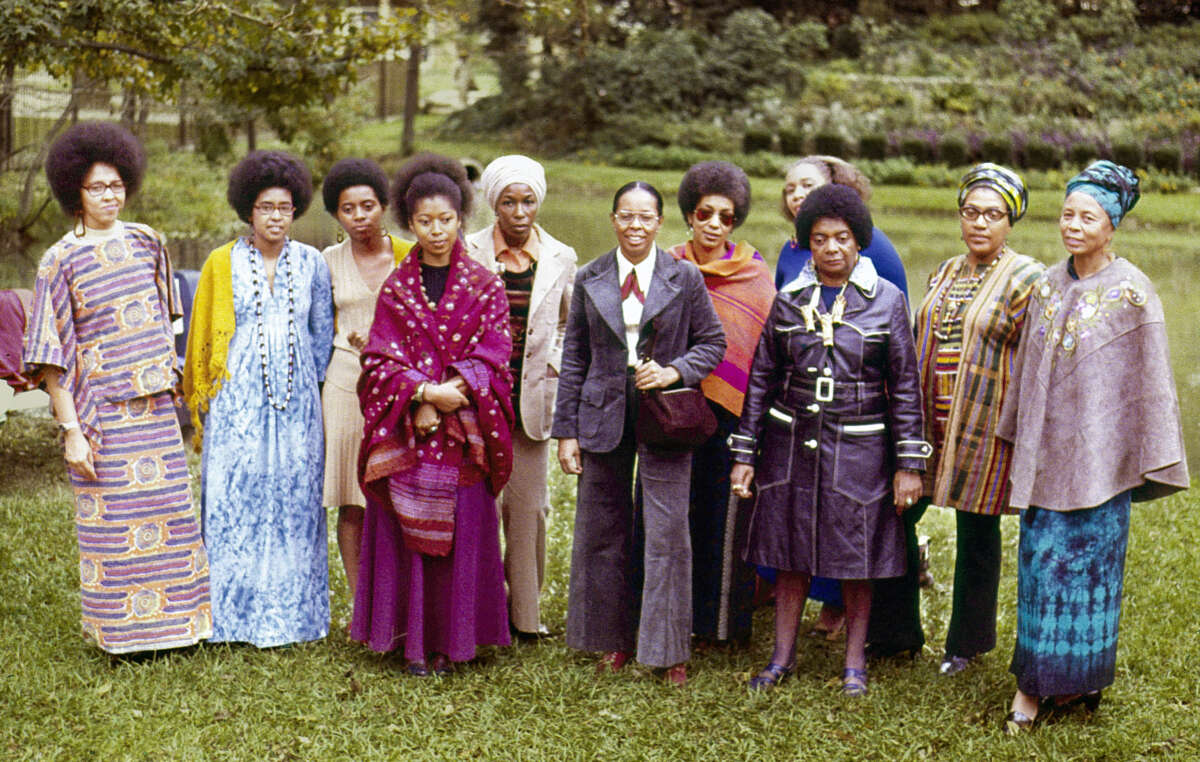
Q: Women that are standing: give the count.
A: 11